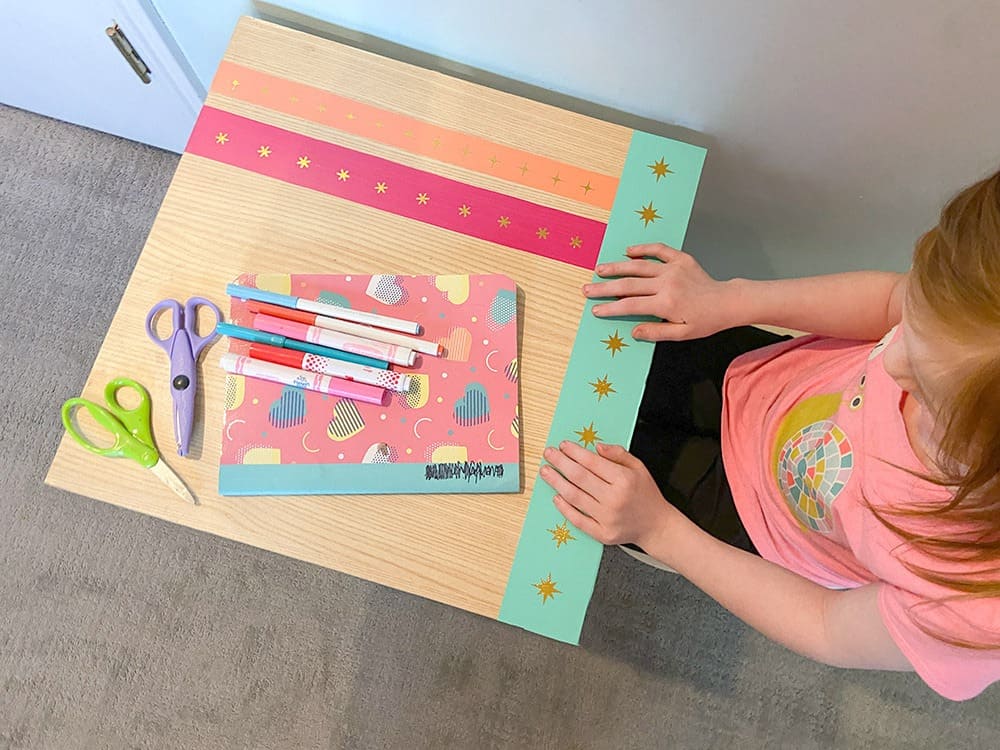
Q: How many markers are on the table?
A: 6